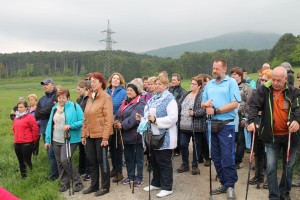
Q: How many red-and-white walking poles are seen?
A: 2